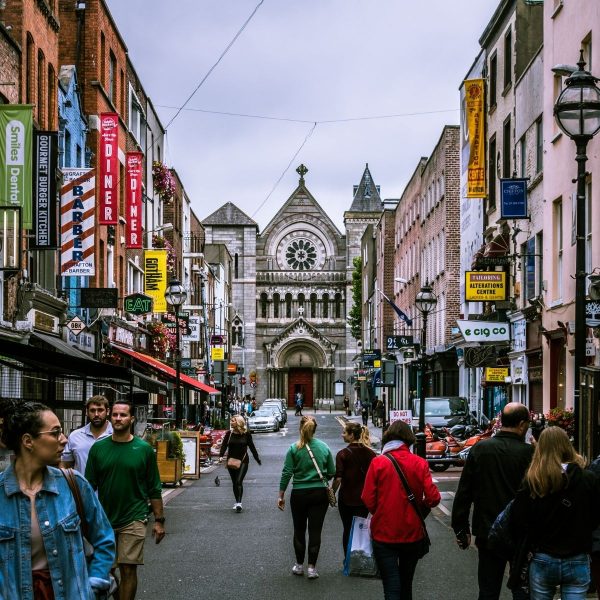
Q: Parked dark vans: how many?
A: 1